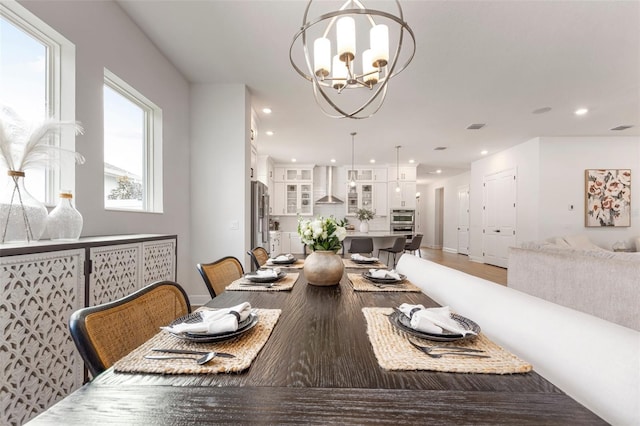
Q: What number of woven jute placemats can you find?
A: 6